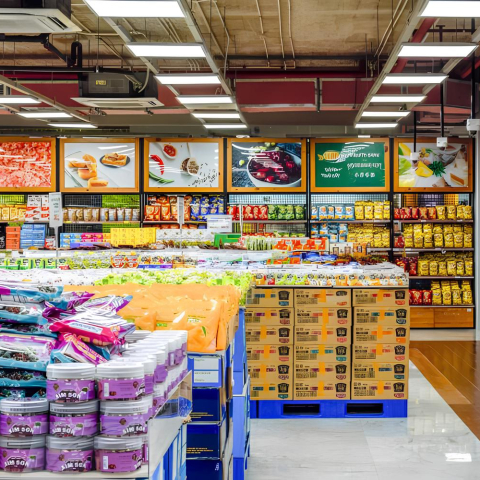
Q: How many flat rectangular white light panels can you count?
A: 15